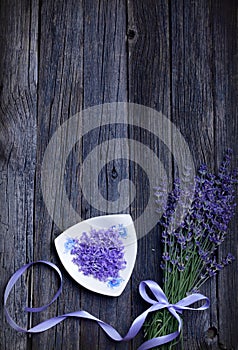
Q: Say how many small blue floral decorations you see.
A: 3